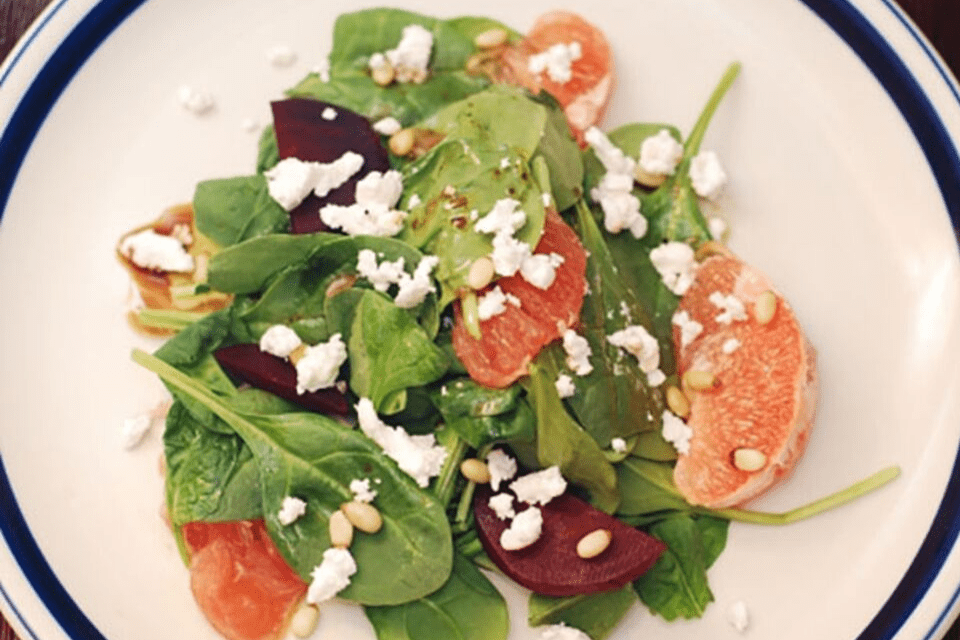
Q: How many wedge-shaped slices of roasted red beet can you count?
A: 3